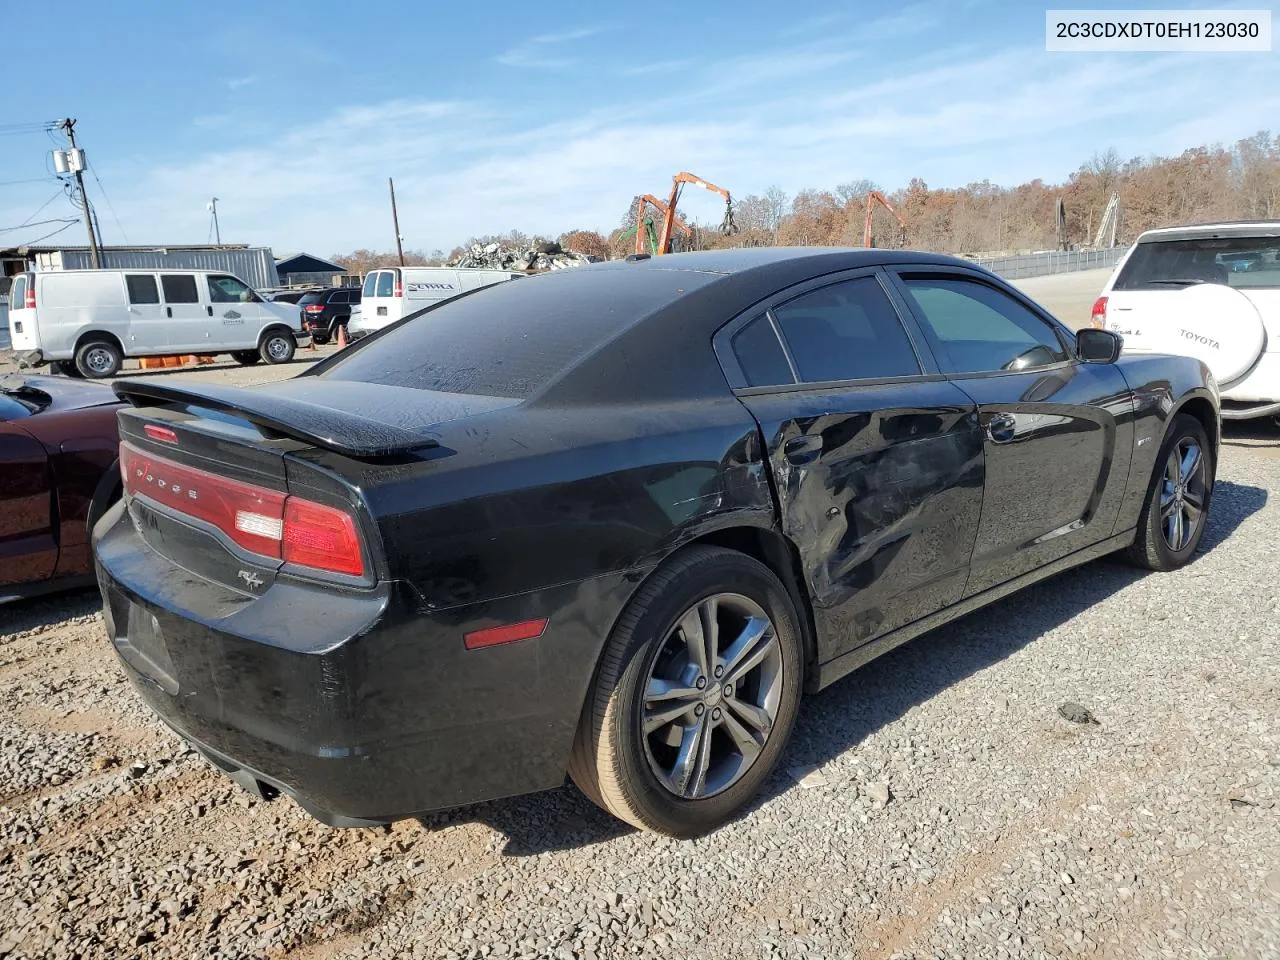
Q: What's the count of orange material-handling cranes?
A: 3